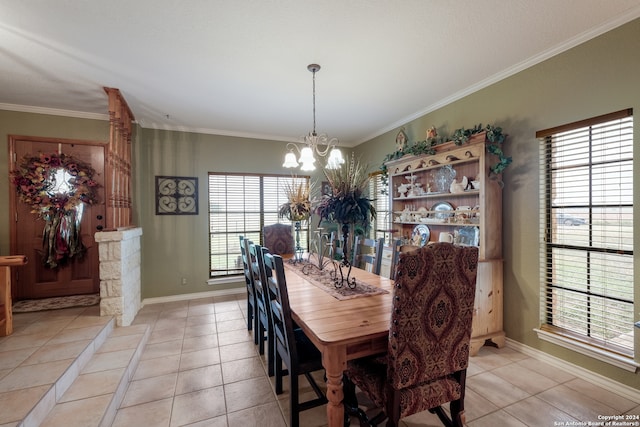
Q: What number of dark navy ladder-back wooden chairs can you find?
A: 6